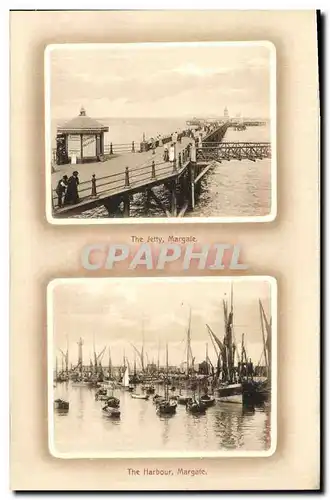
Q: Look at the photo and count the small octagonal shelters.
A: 1